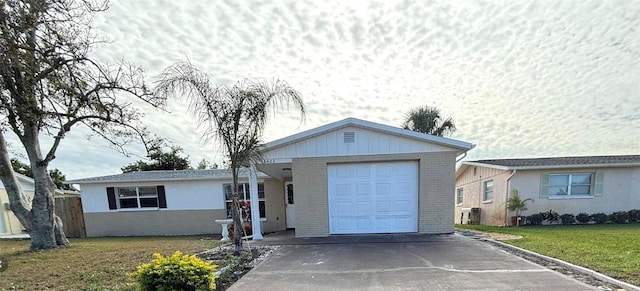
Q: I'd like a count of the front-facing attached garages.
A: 1